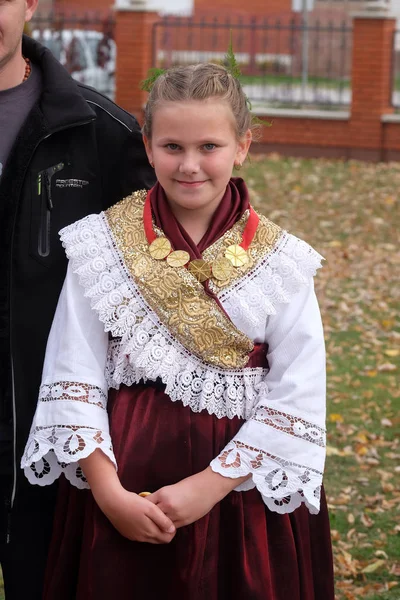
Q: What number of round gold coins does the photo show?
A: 5